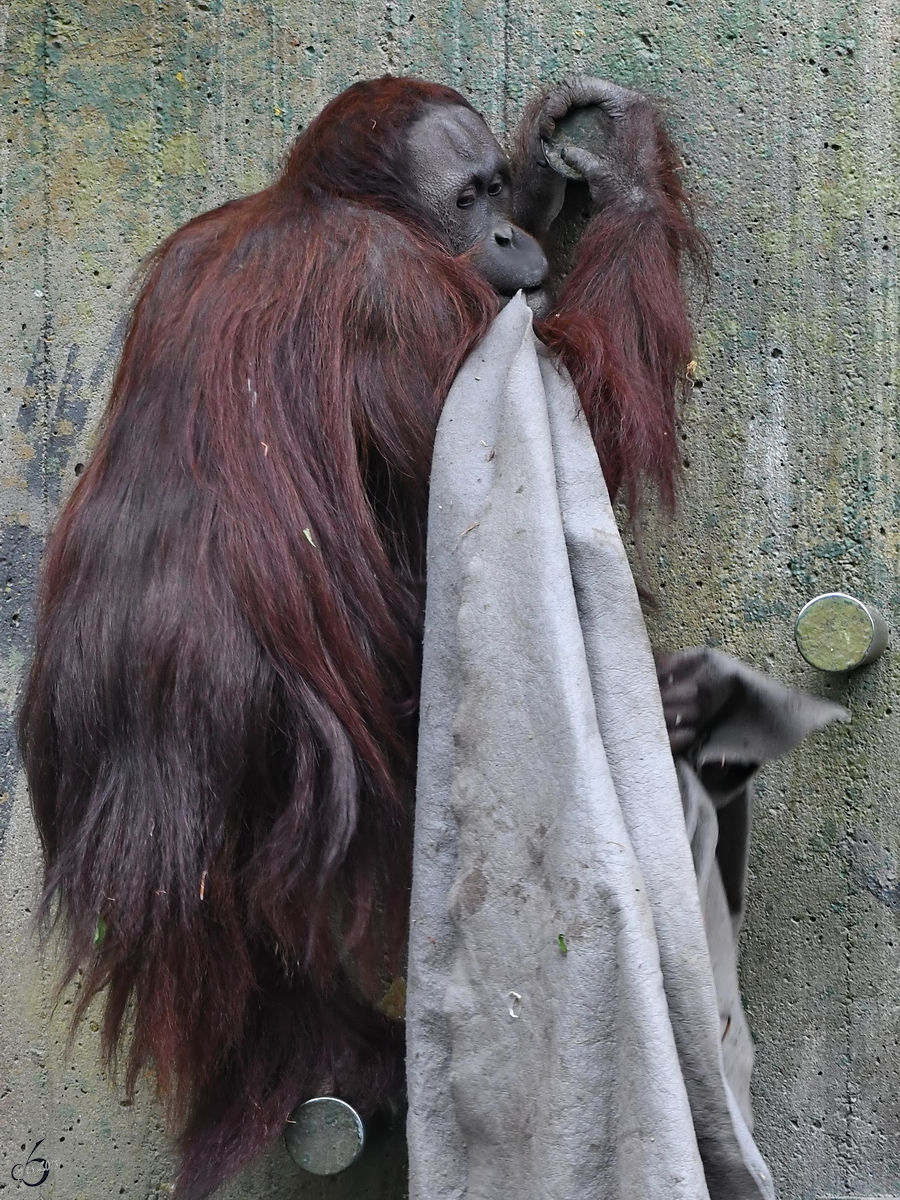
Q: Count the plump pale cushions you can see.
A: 0